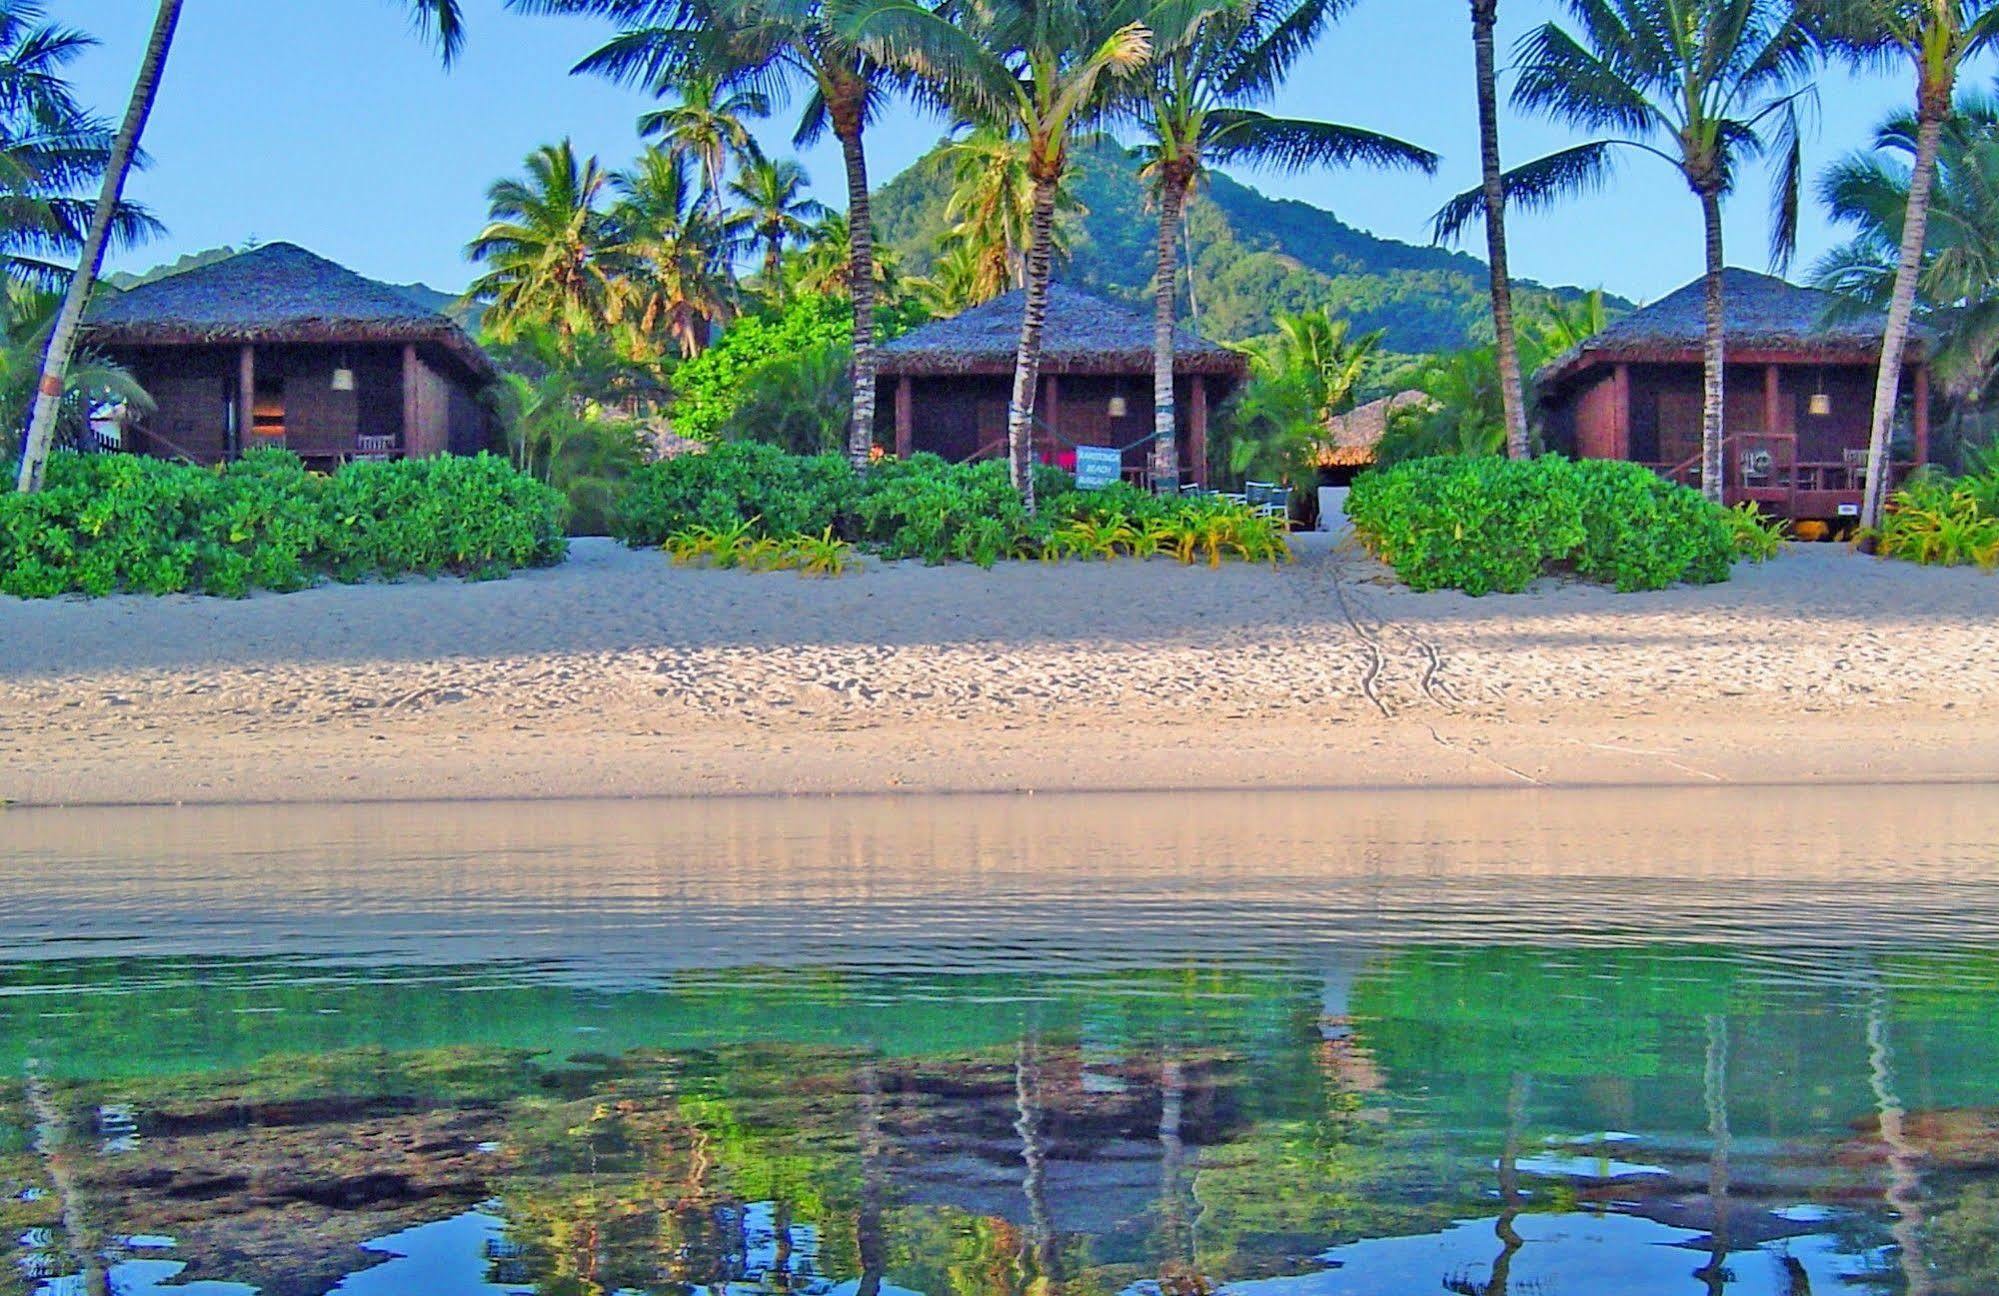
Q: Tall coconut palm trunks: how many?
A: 7